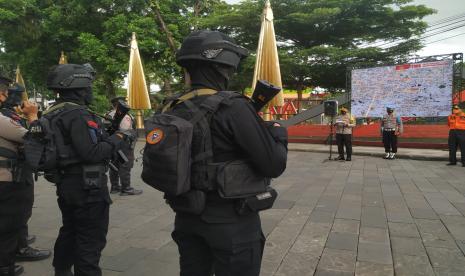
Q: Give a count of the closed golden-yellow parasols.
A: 4